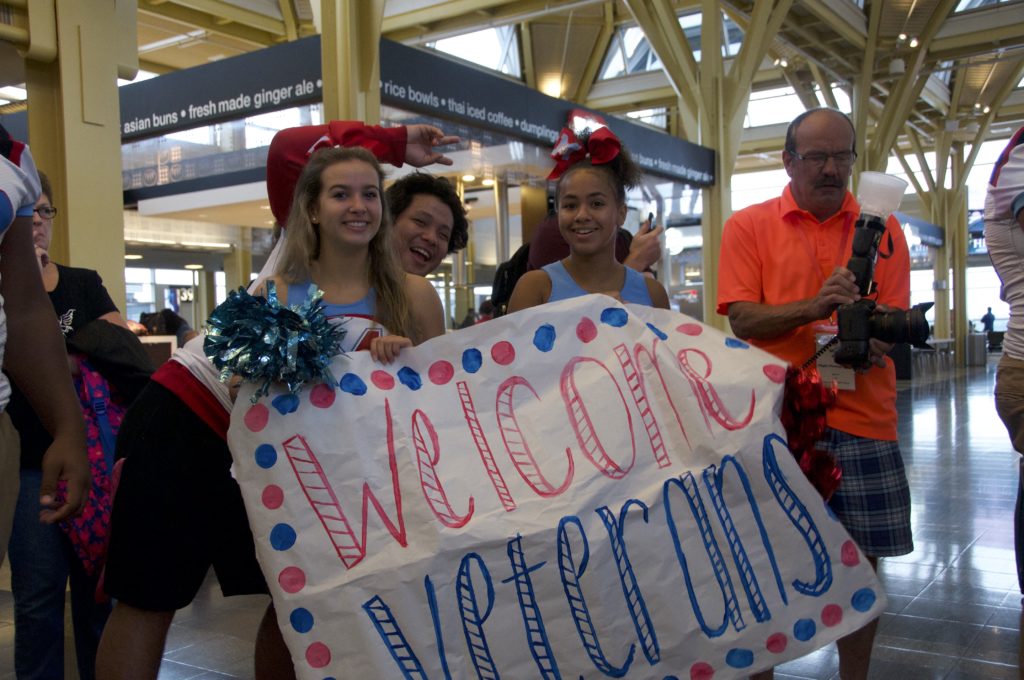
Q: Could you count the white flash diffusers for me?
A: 1